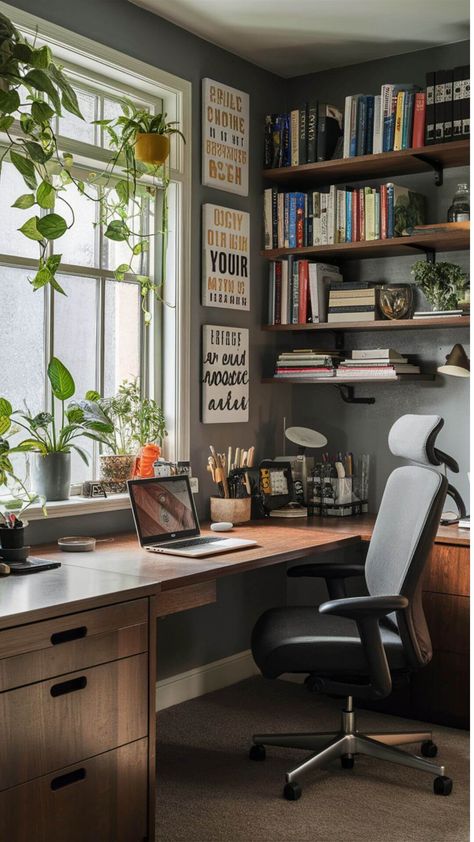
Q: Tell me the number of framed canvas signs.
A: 3